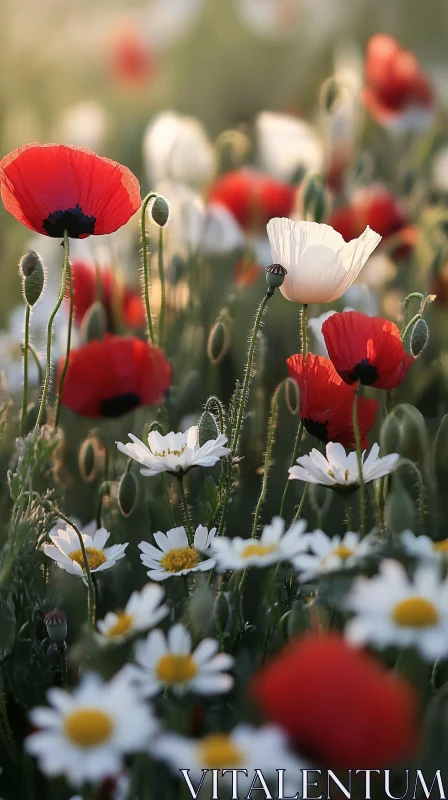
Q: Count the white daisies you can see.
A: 12